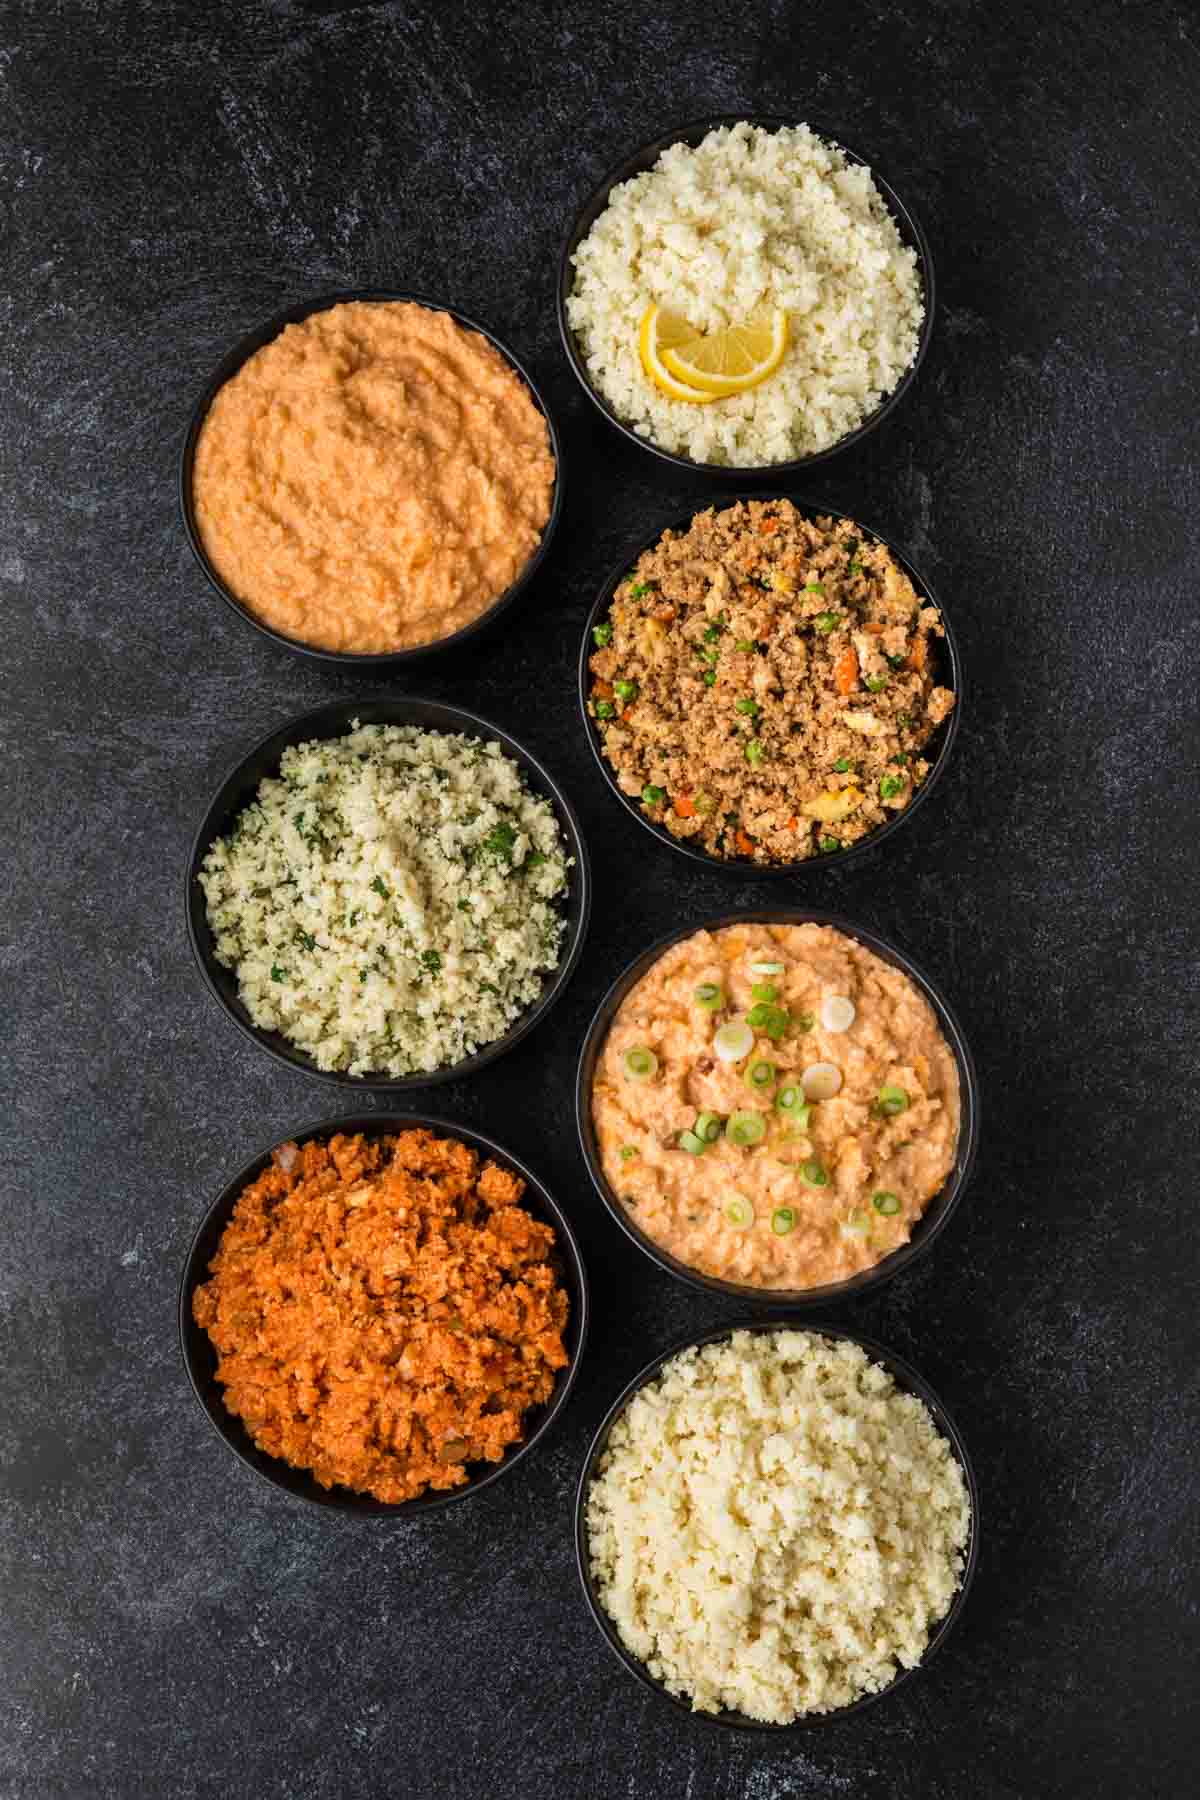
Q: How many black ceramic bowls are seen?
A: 7